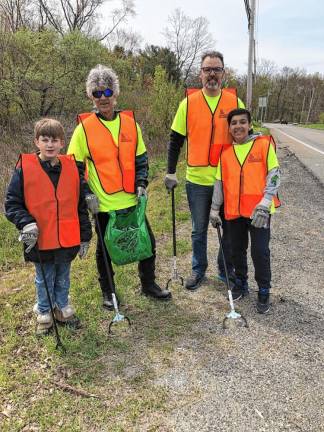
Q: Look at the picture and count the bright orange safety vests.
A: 4